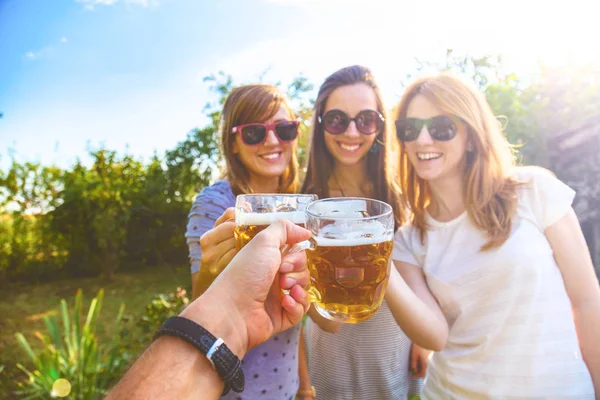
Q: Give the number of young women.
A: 3